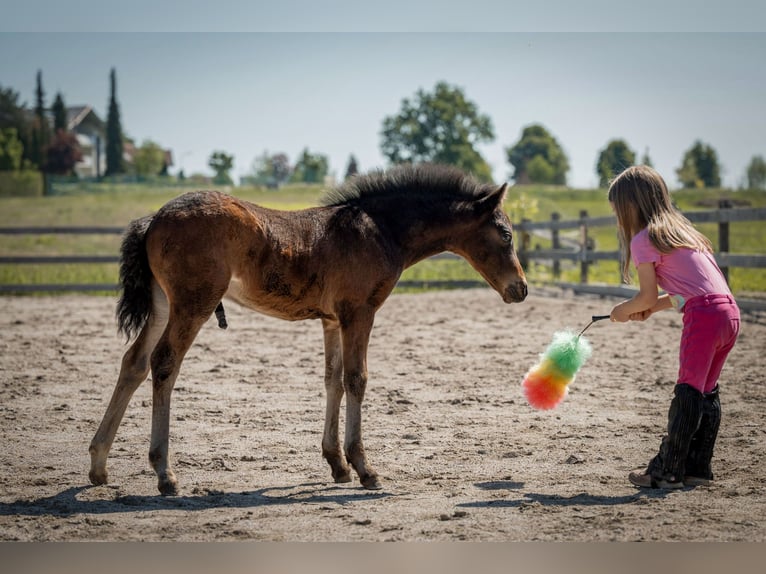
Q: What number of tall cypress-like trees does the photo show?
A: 3